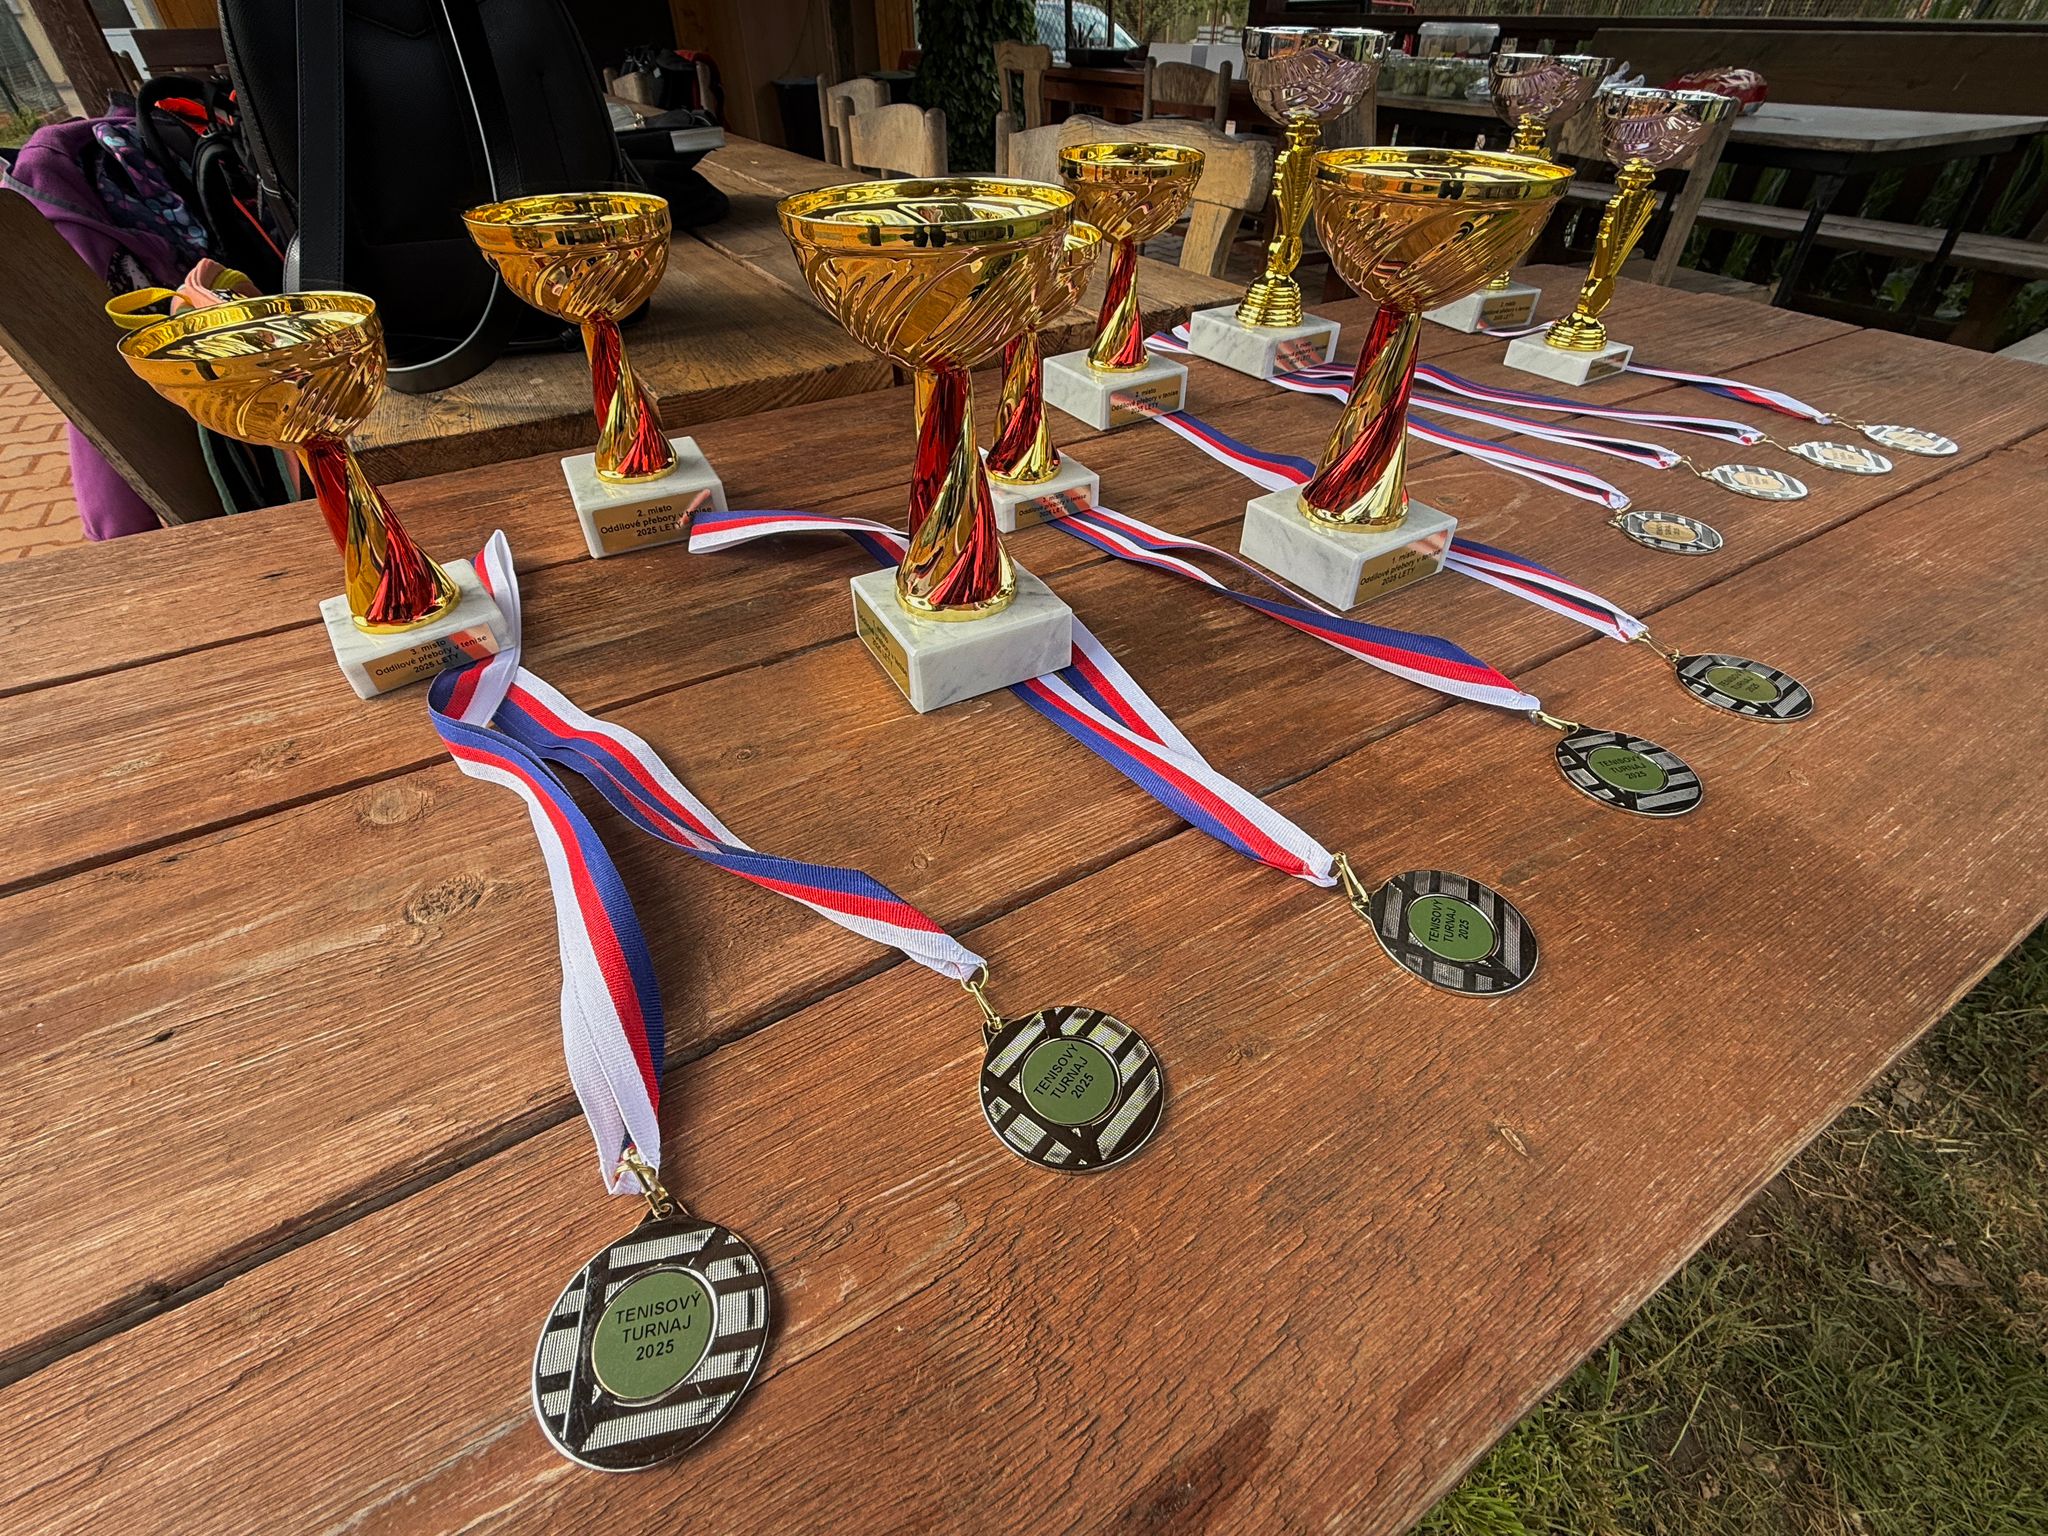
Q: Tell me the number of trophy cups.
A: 9